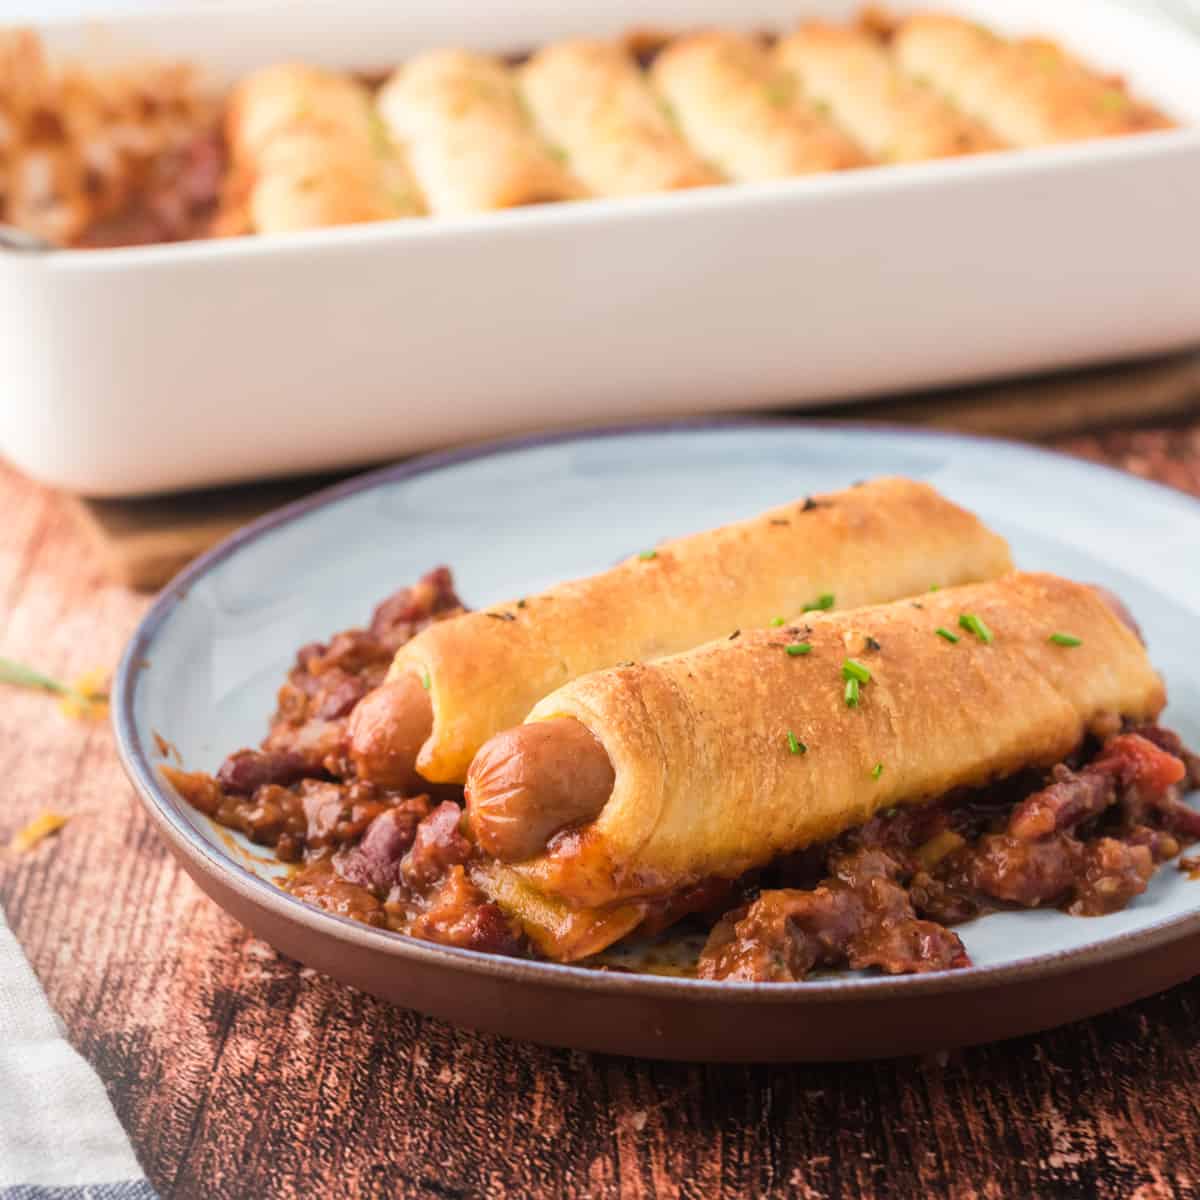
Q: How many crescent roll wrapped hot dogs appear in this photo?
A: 8